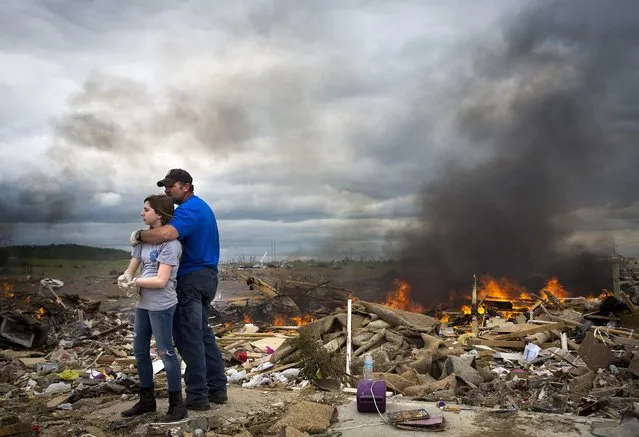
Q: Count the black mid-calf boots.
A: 2